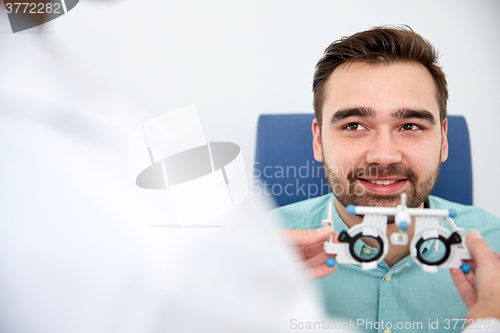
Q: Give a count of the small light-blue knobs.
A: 5